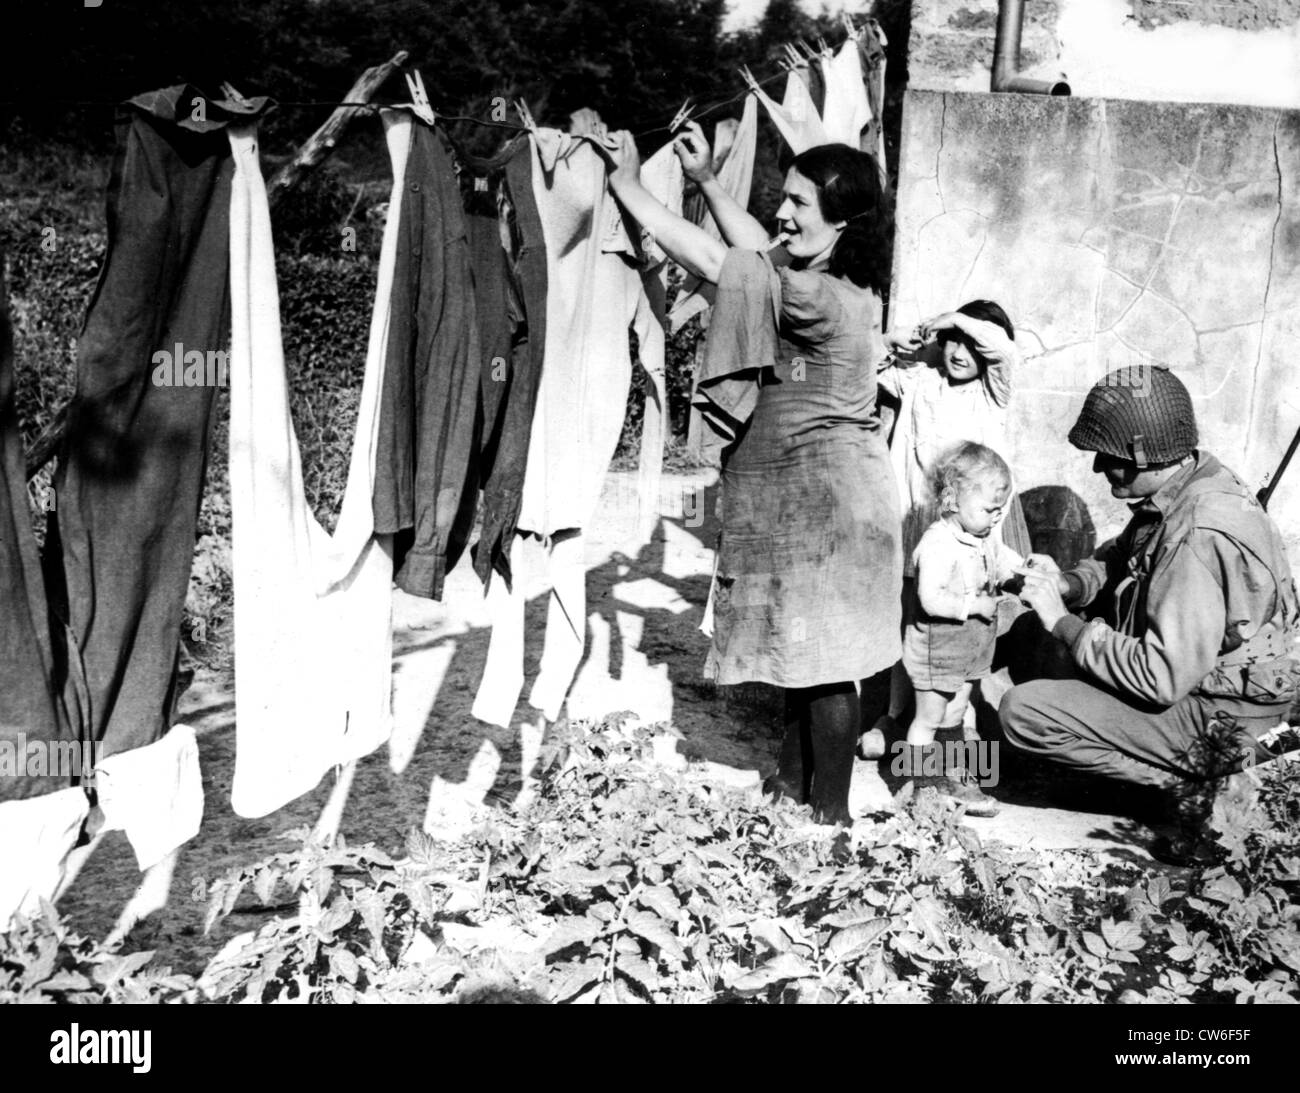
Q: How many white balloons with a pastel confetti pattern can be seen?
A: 0